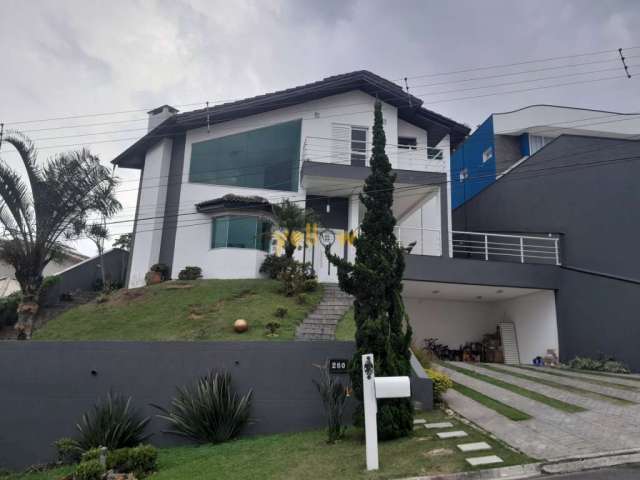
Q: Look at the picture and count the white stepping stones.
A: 5